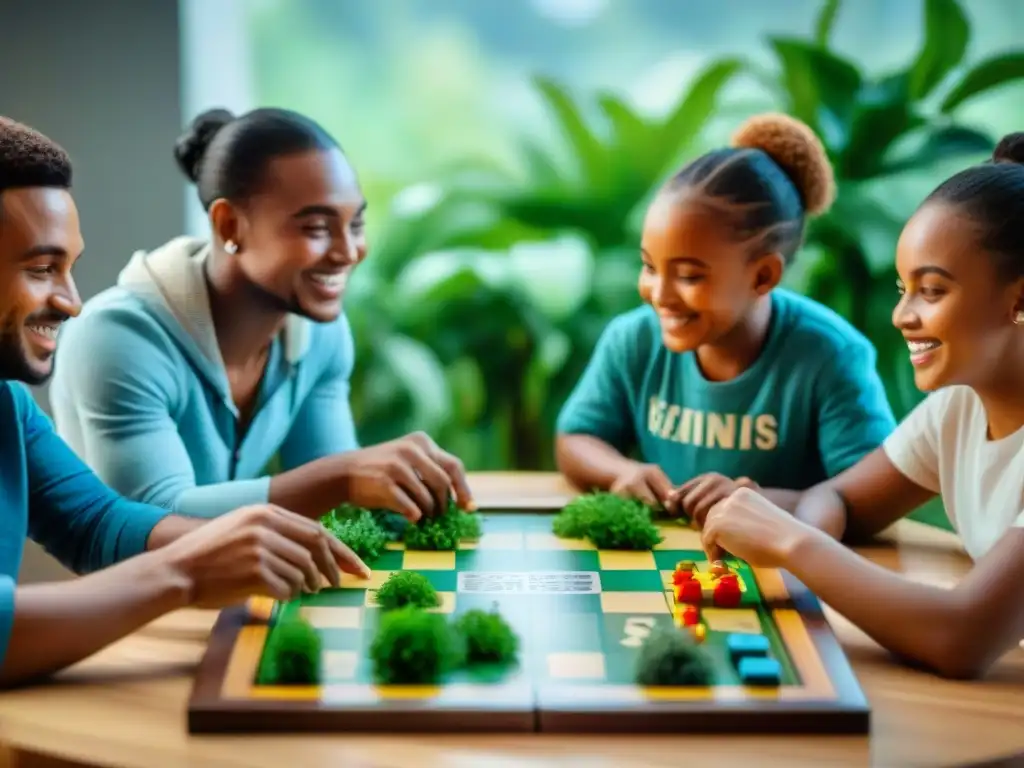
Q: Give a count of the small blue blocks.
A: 2